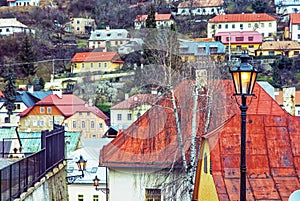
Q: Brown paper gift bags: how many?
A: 0